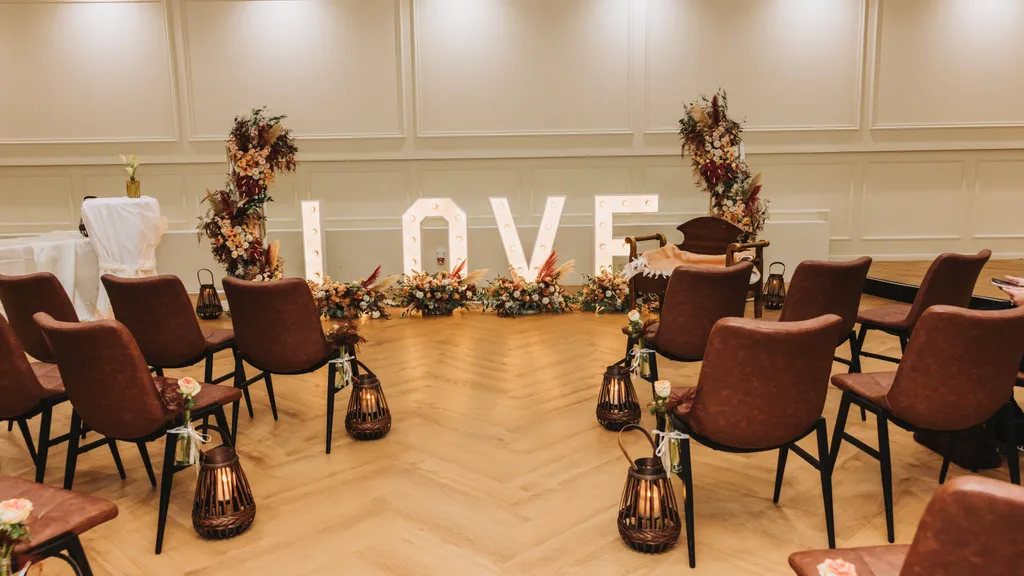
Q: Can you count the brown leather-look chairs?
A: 12